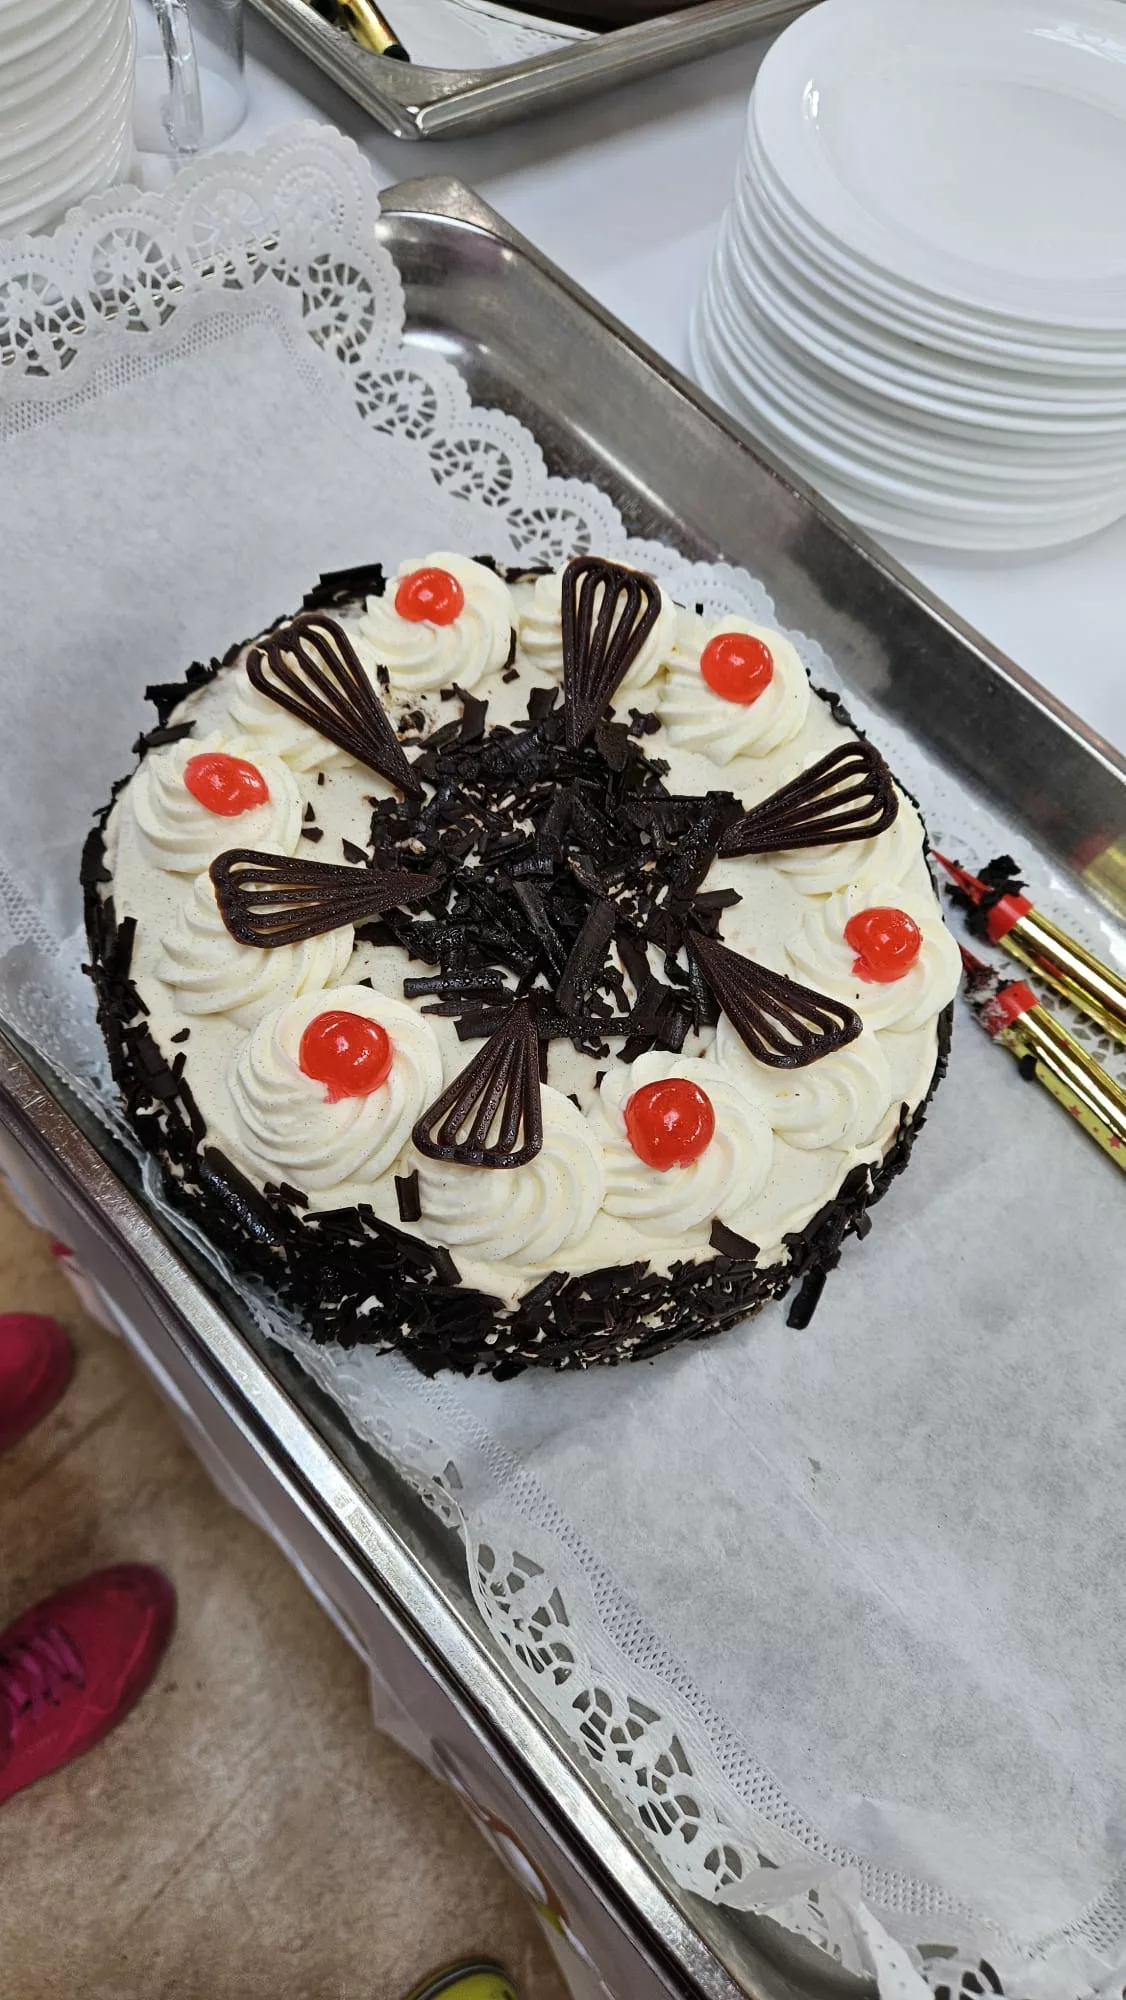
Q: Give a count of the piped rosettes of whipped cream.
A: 12